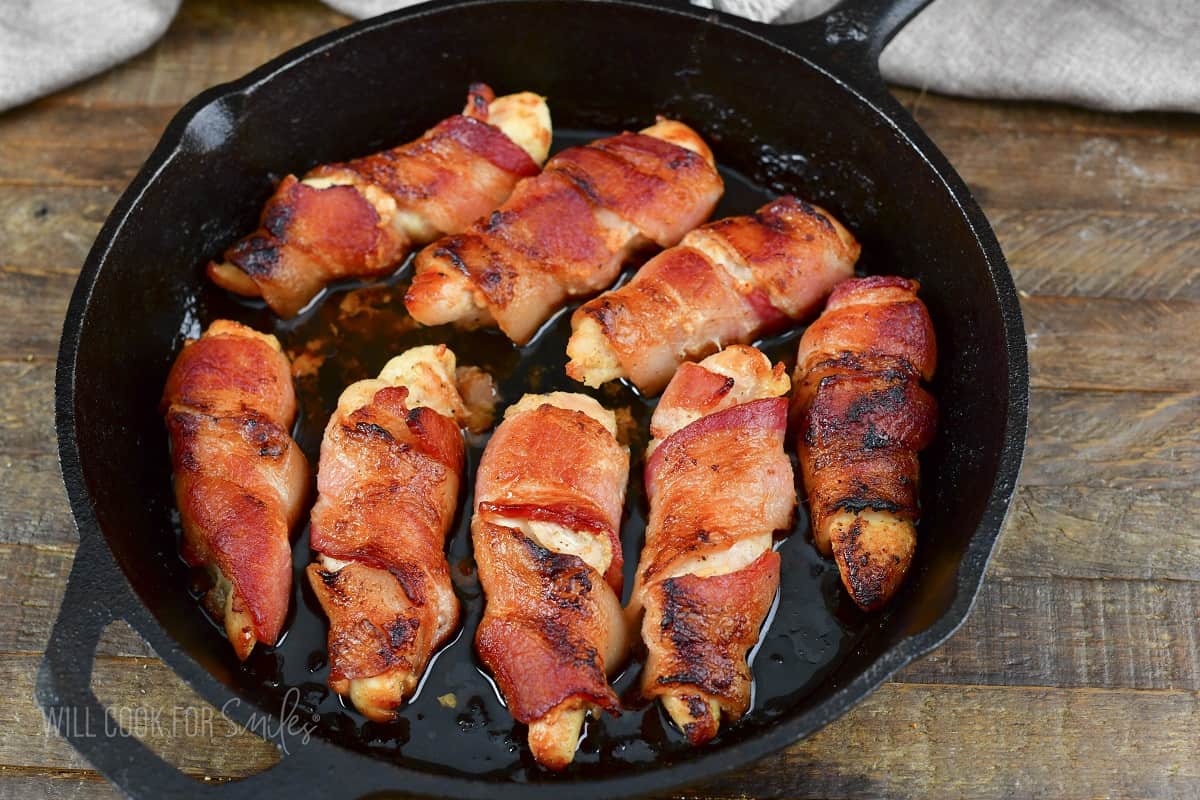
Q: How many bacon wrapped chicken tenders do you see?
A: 8